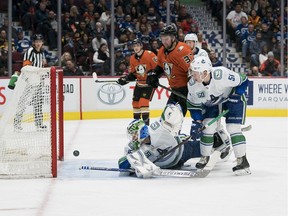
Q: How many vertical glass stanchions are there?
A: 6